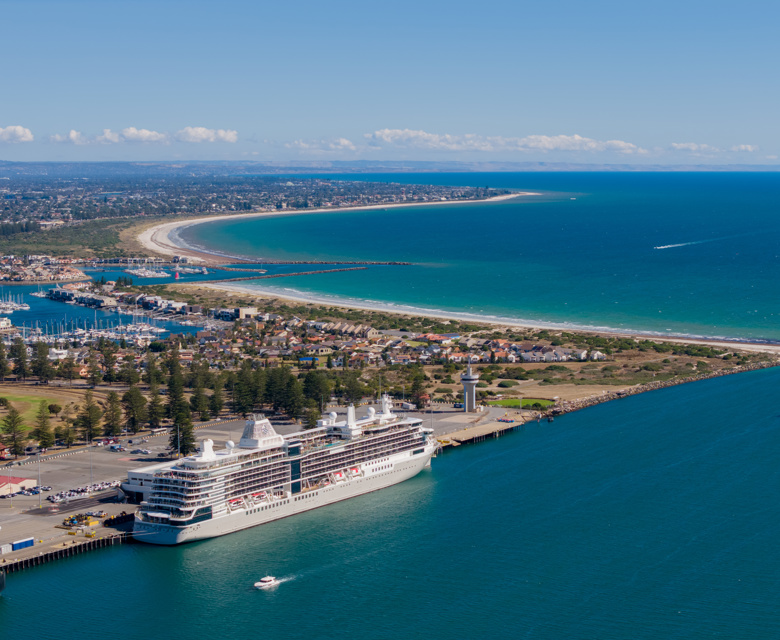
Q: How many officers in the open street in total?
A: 0